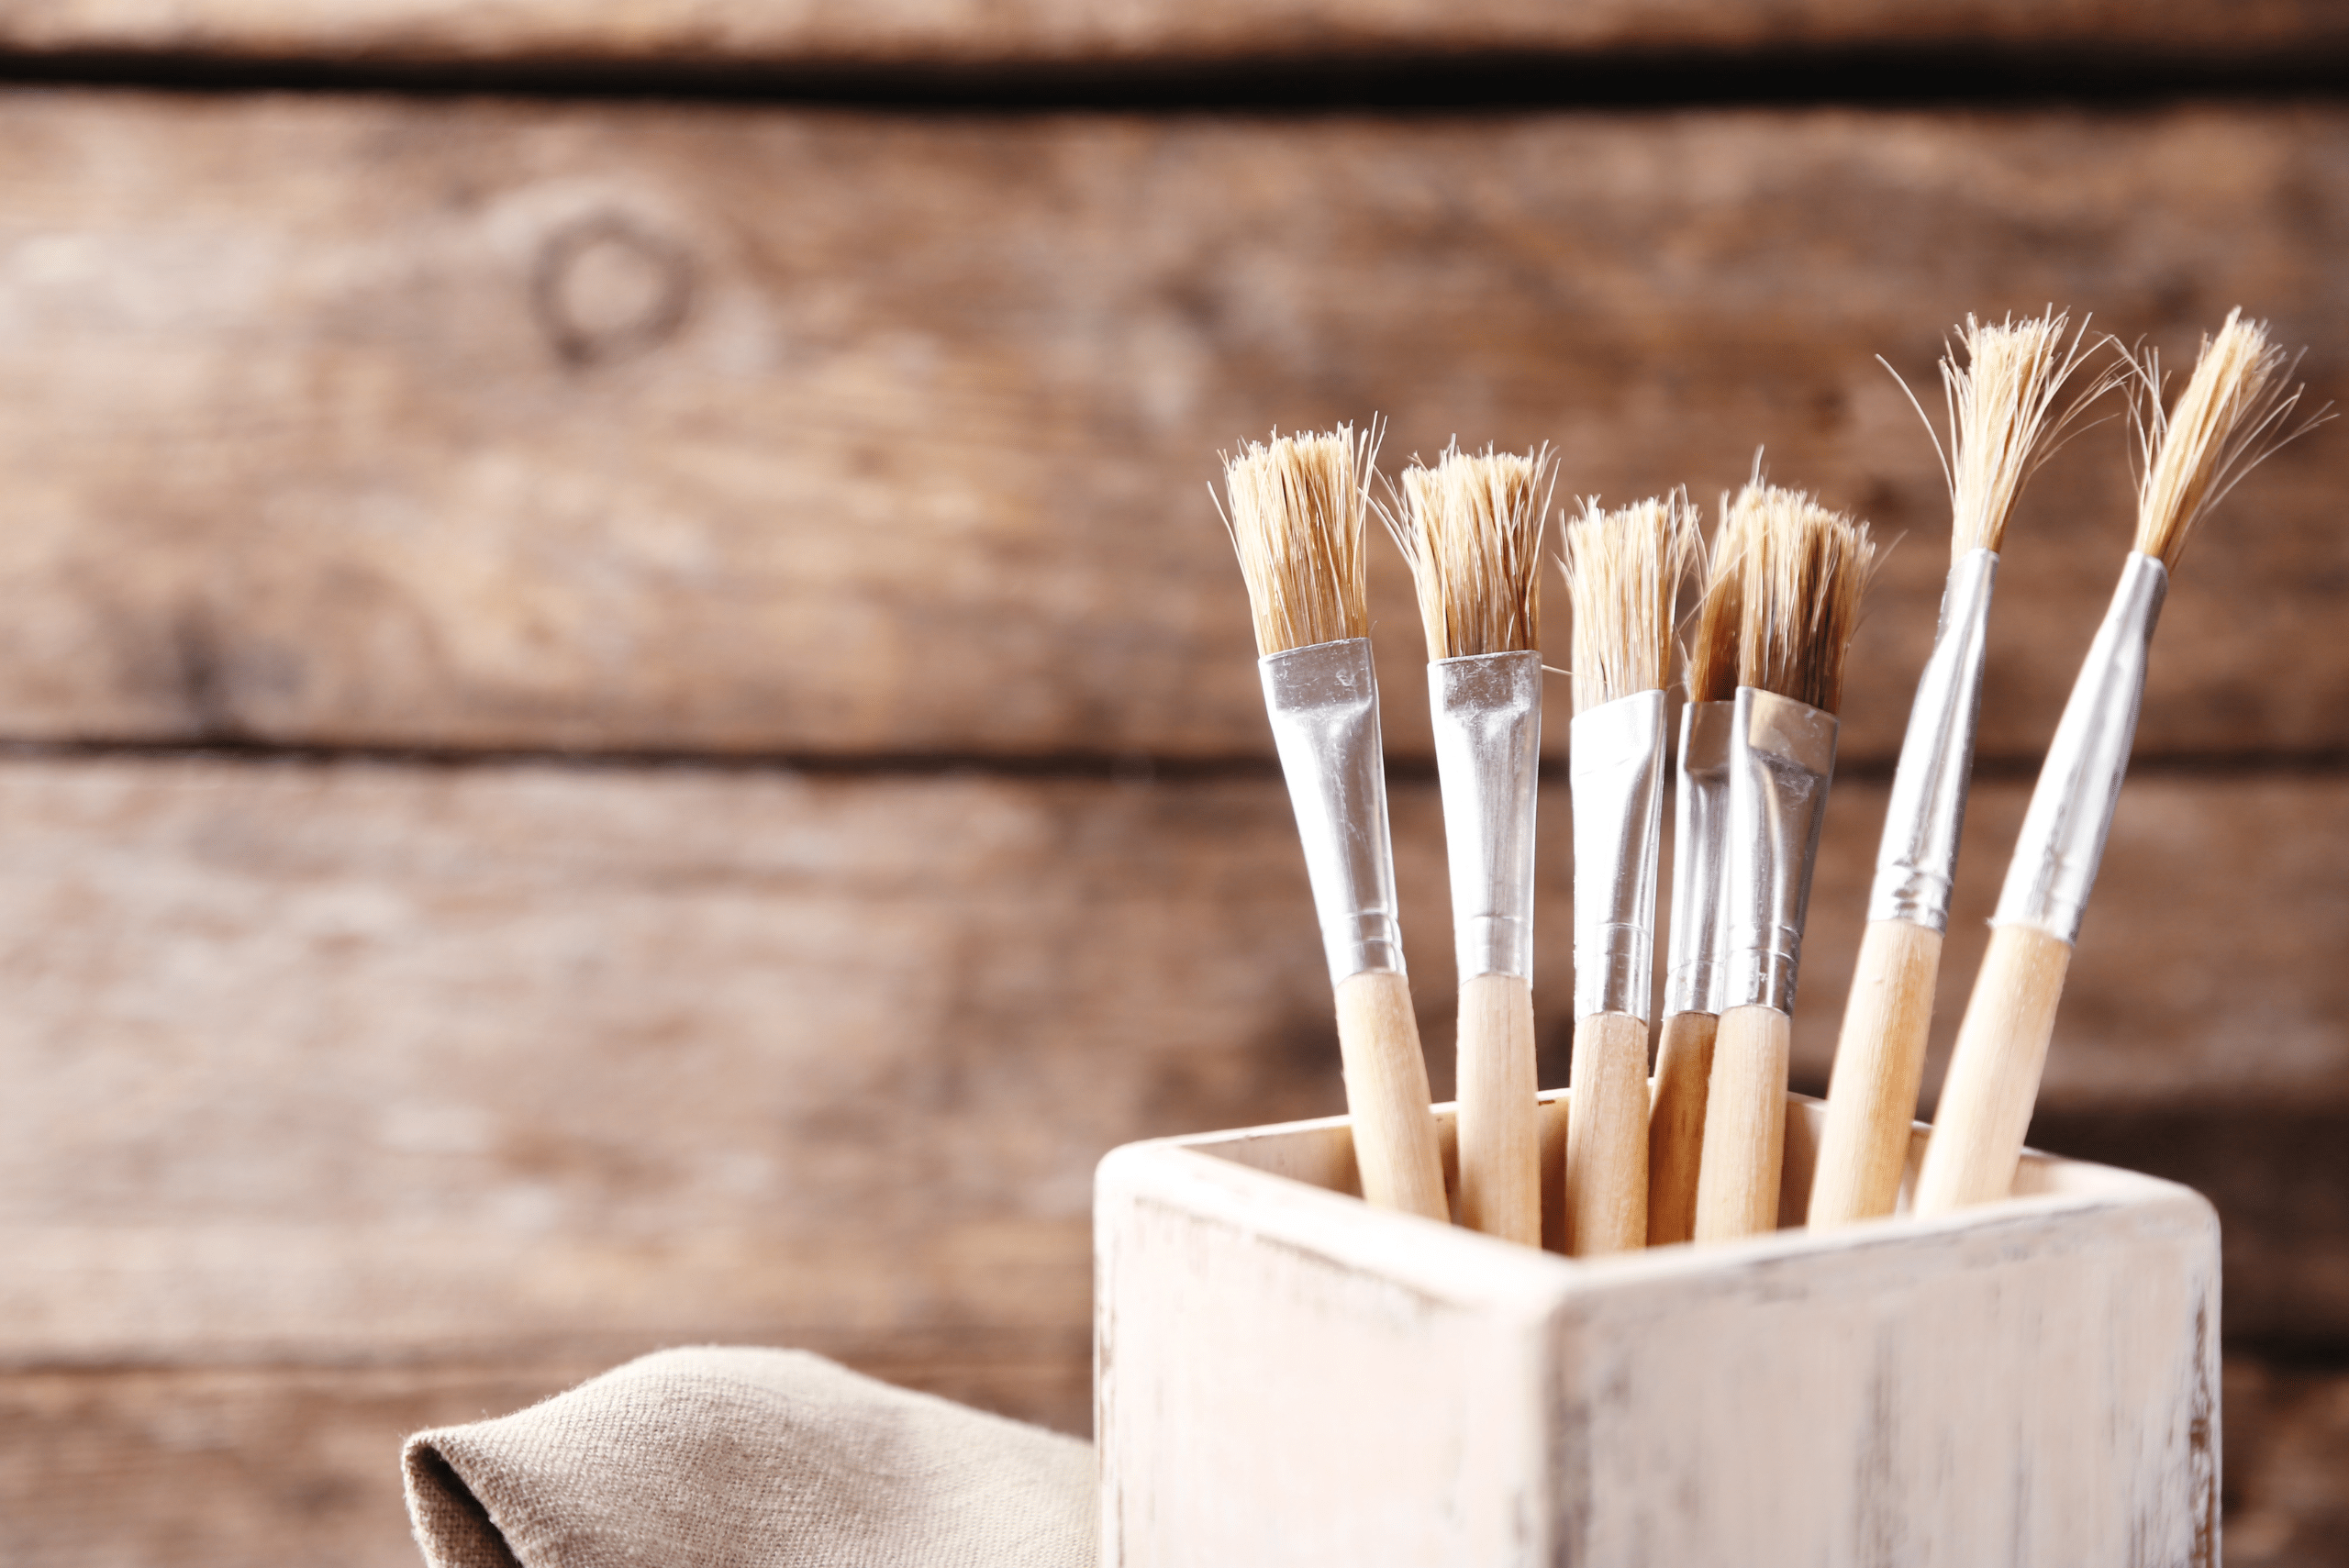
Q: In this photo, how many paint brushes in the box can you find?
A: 7